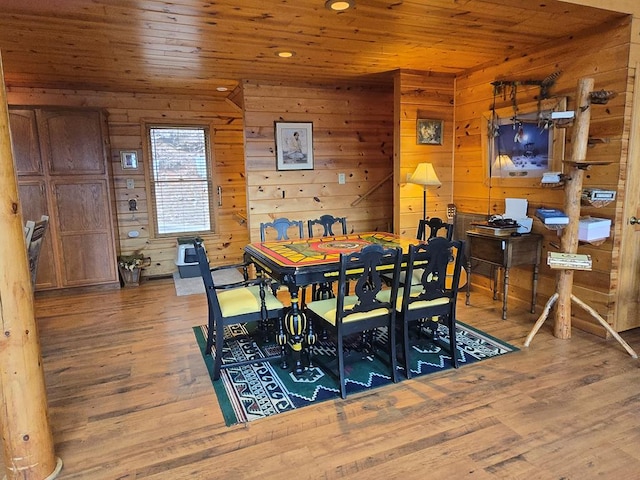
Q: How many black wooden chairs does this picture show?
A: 6